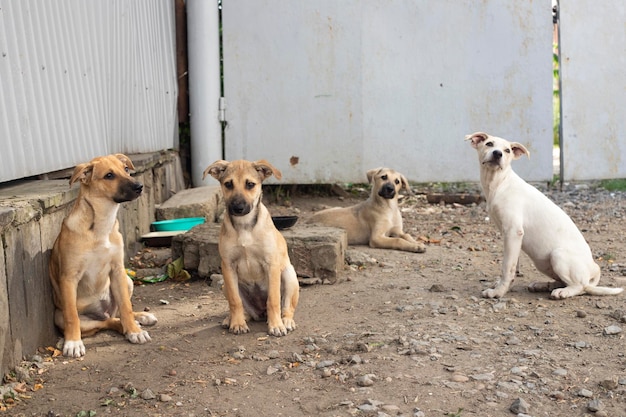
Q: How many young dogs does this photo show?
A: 4